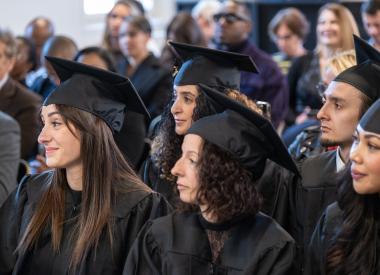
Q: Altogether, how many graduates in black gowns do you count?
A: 5